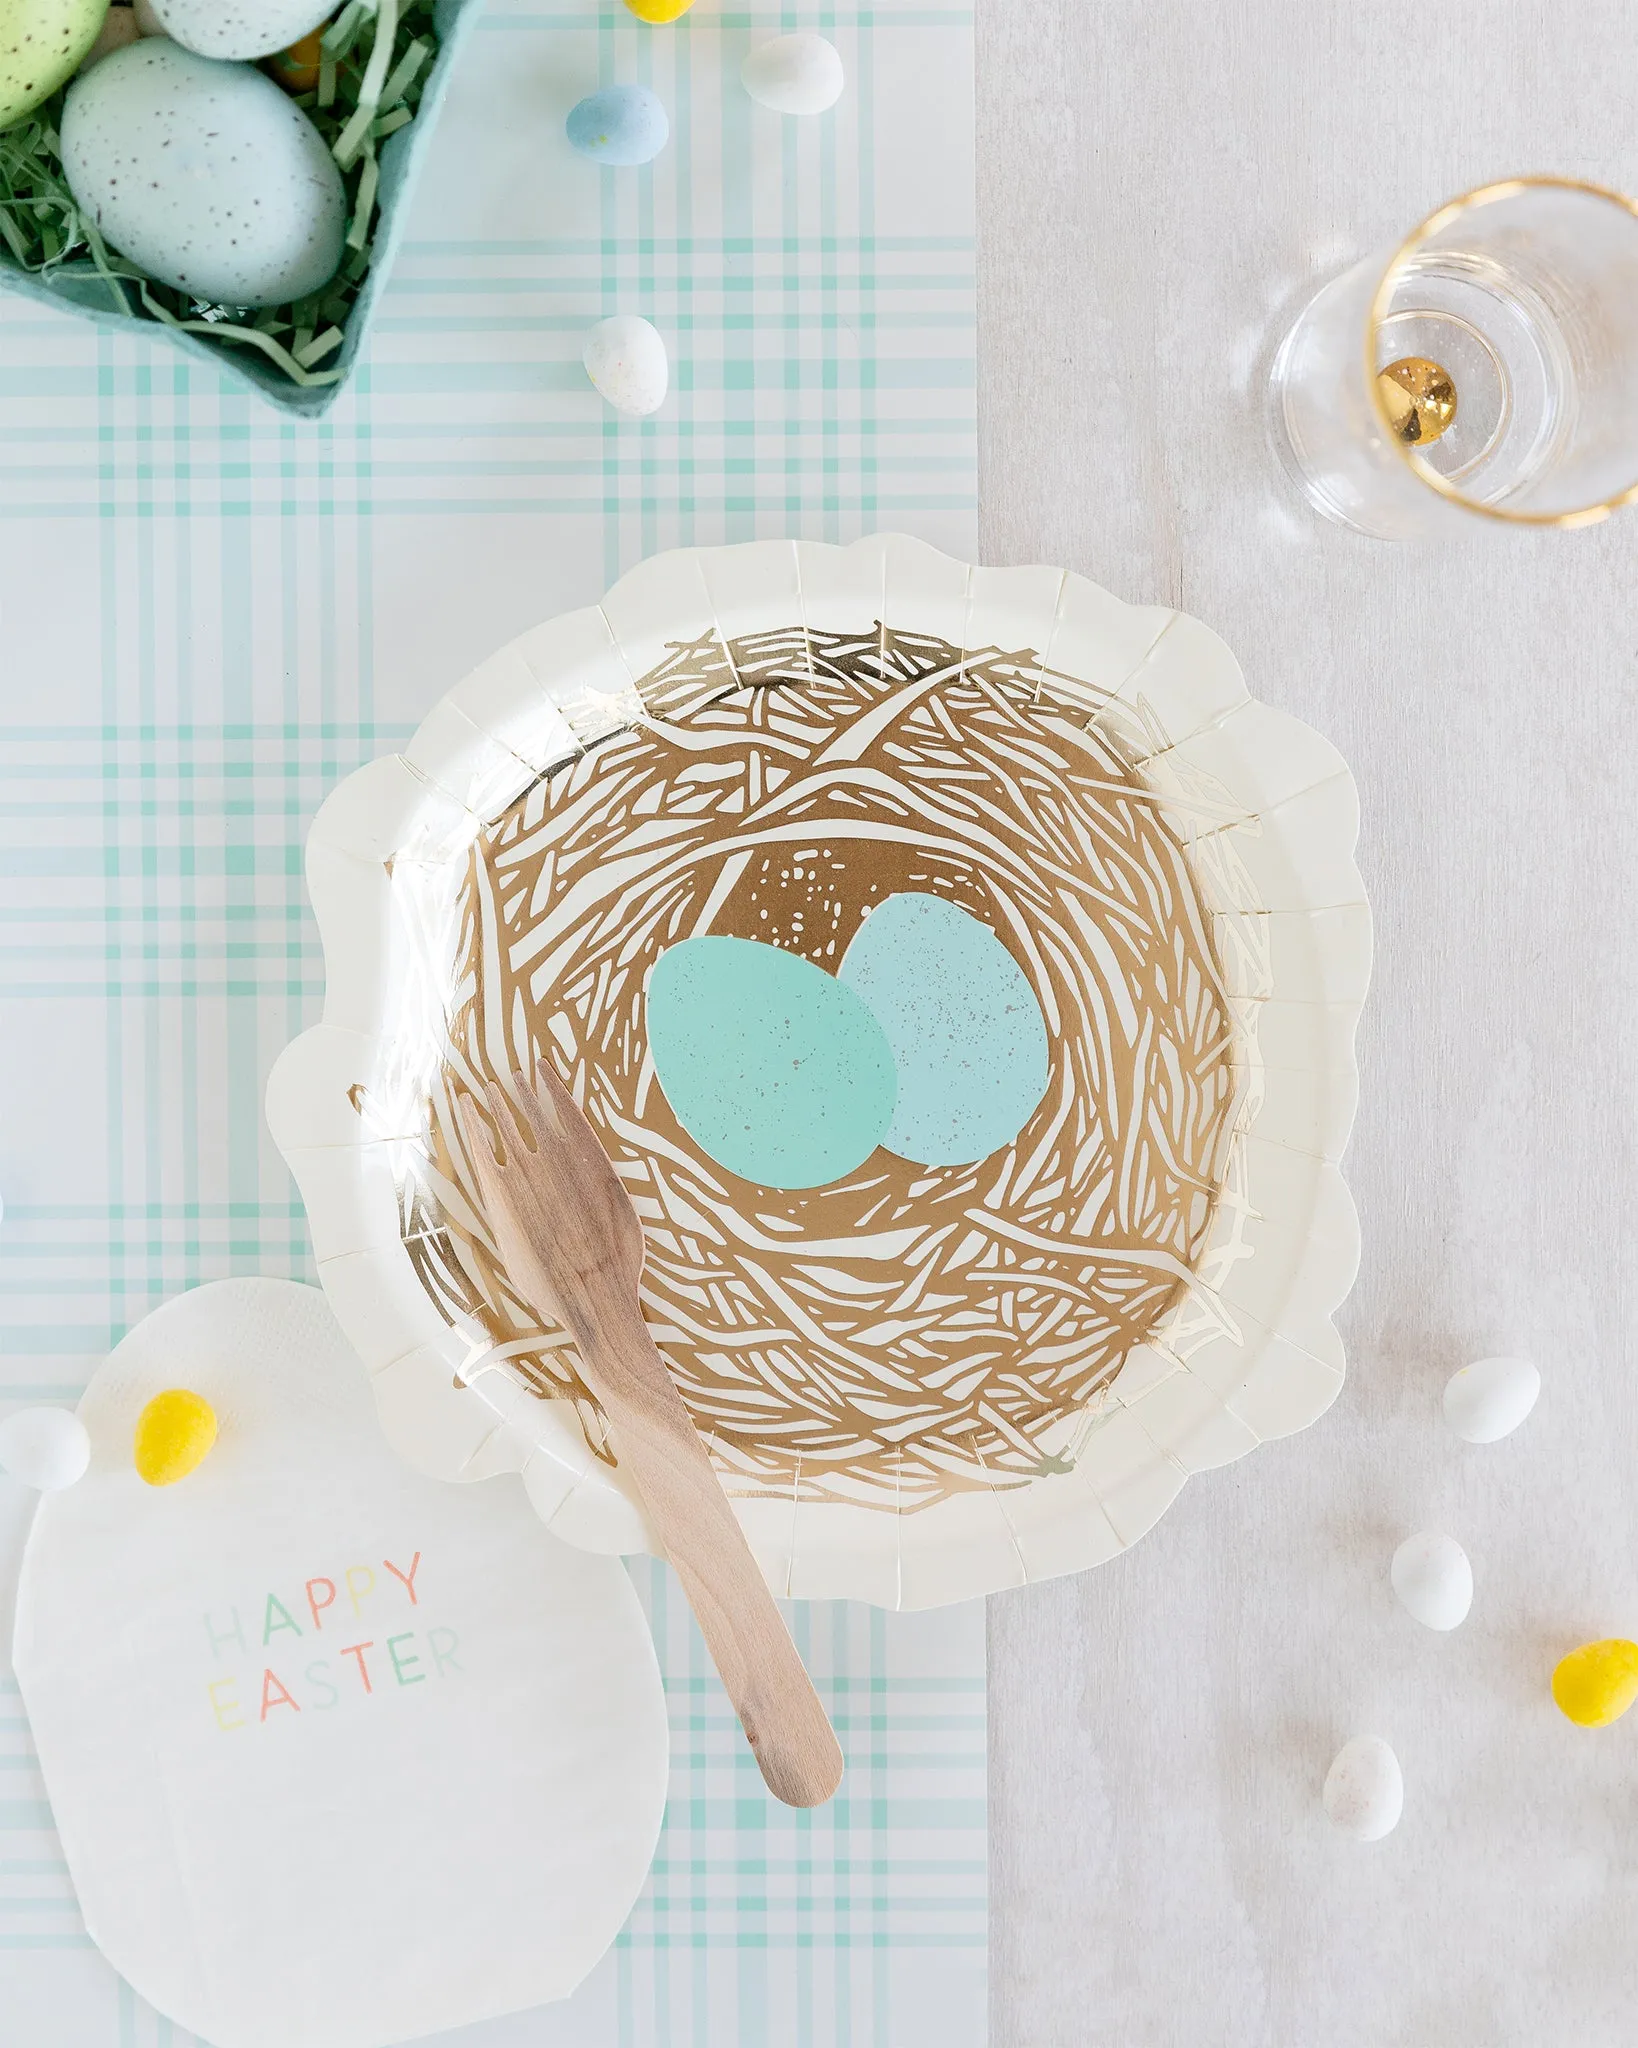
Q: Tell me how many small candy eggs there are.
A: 10